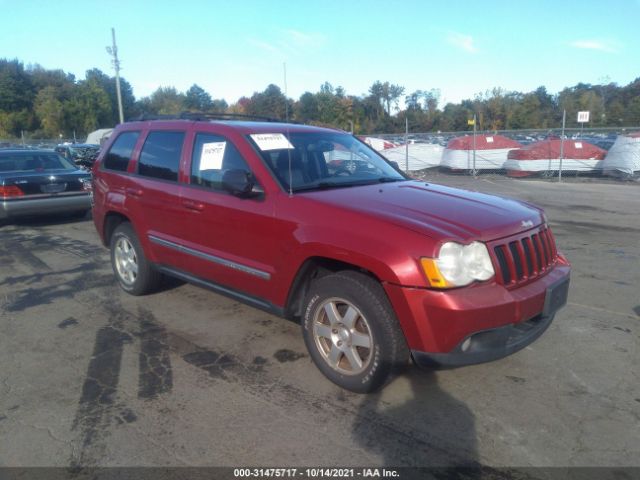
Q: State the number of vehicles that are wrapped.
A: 5